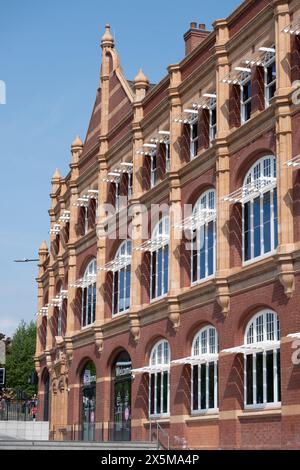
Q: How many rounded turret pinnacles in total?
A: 5